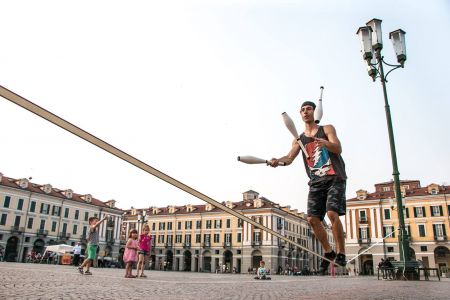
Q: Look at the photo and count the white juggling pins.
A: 3